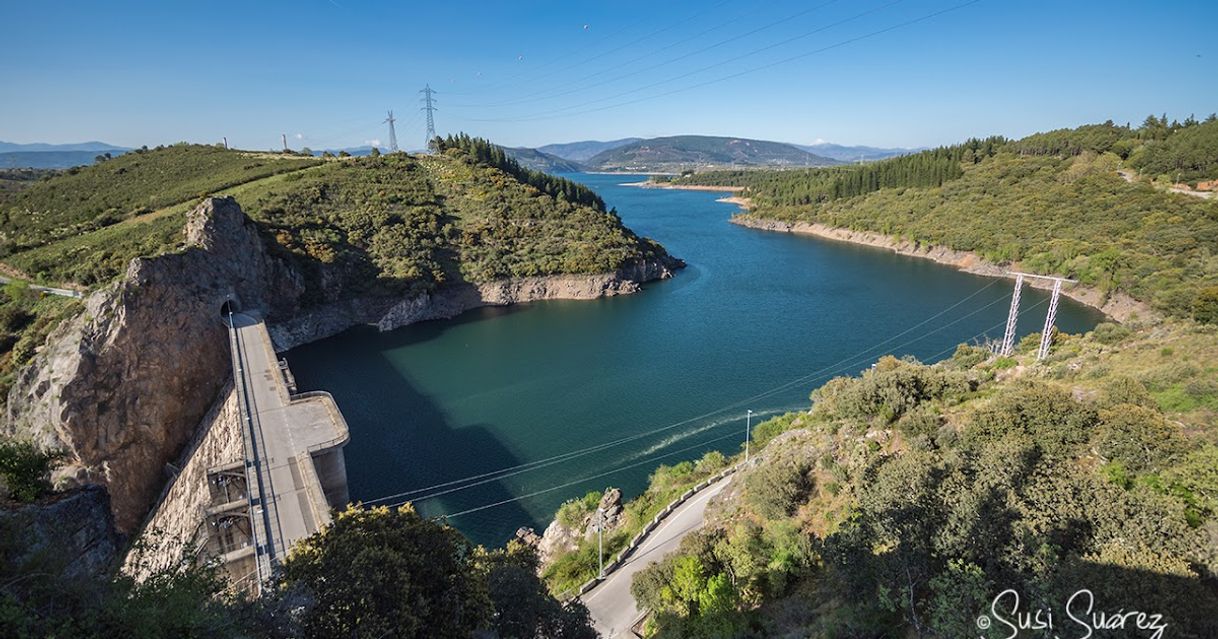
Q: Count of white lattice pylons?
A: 2